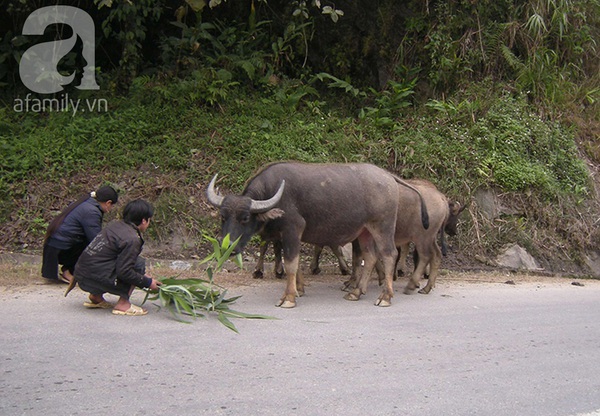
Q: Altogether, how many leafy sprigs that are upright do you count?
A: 1